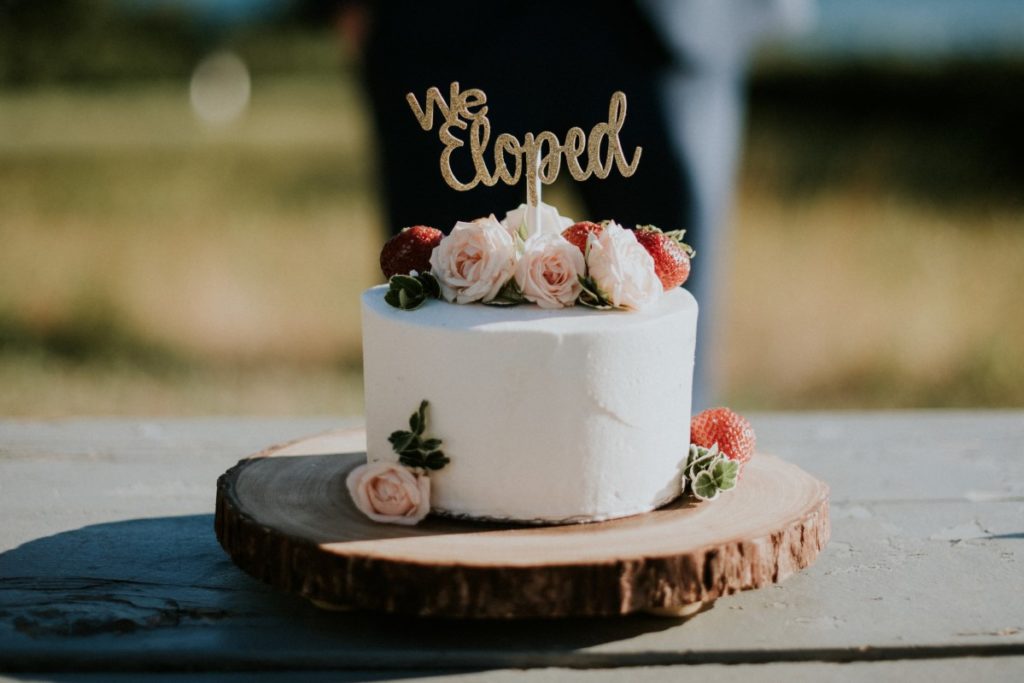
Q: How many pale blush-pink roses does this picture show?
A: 5